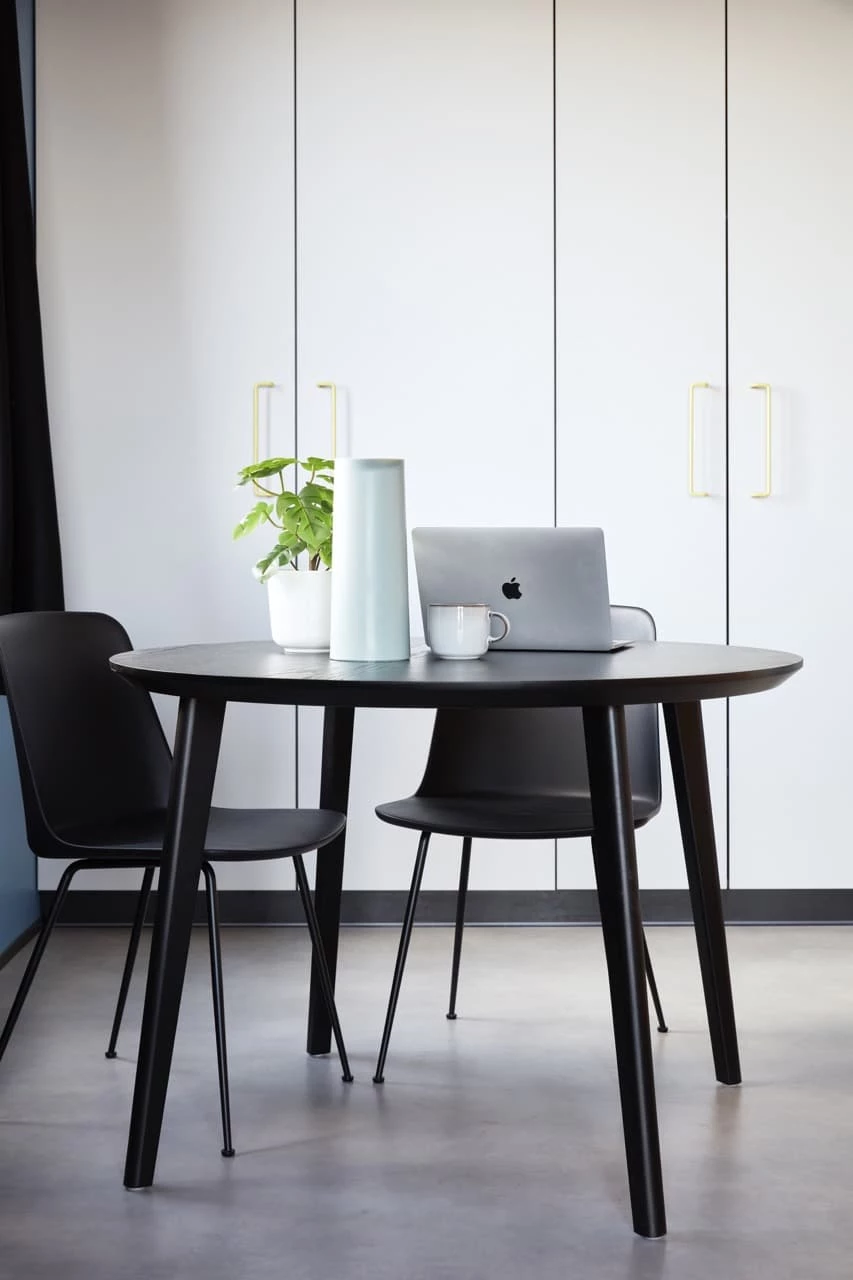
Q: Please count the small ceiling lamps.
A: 0